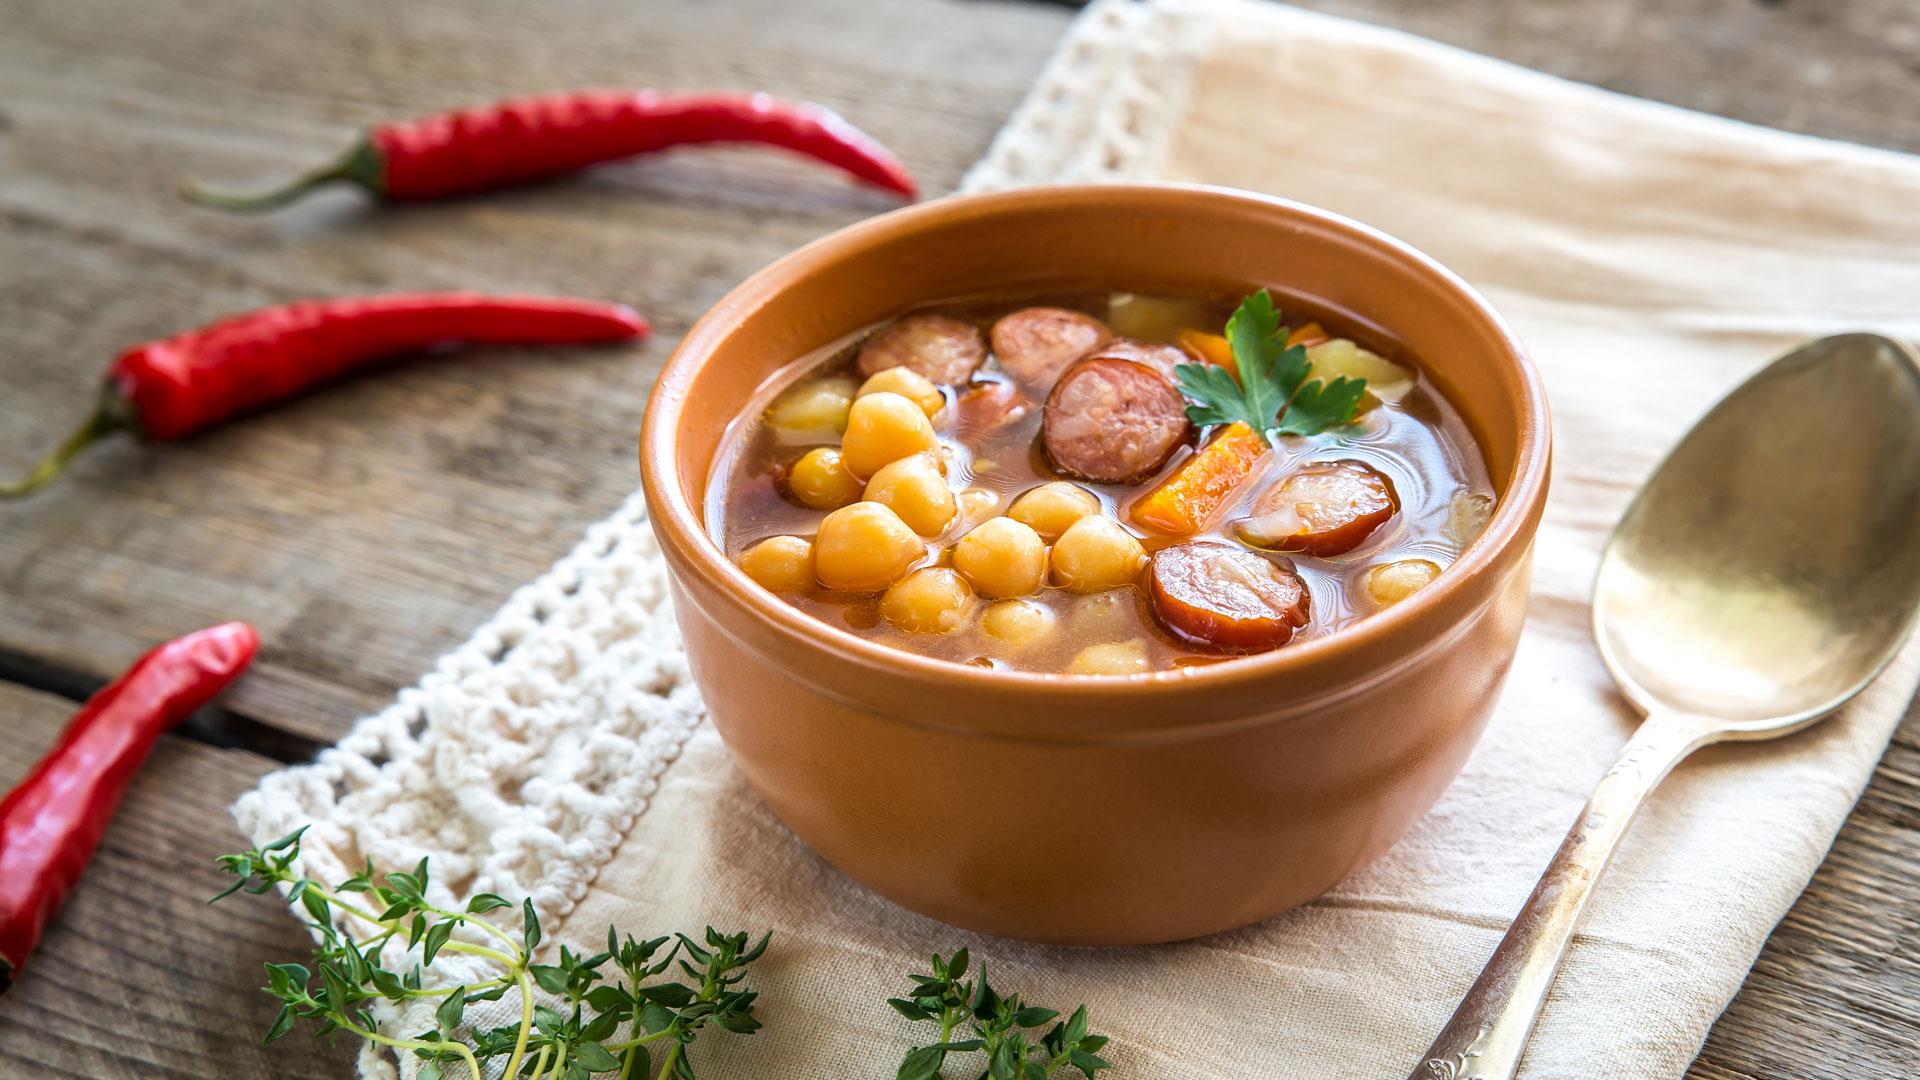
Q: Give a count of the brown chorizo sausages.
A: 6